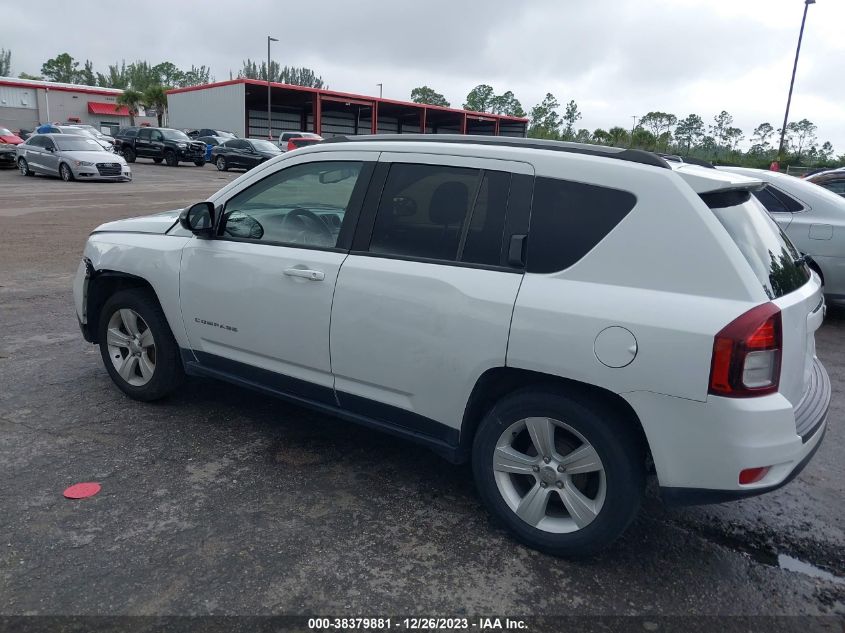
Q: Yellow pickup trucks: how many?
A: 0